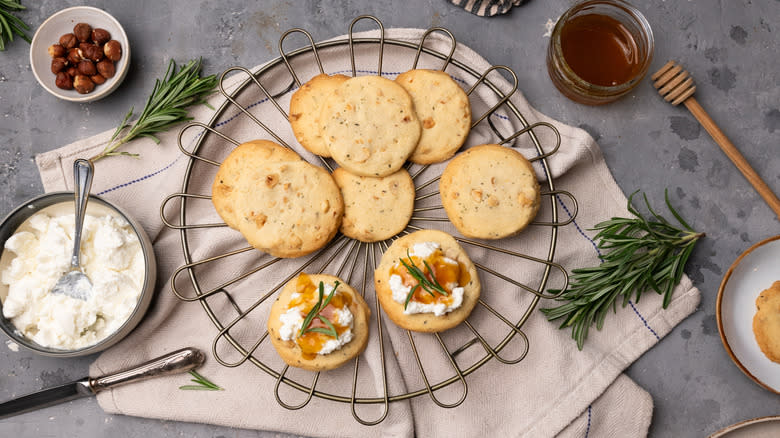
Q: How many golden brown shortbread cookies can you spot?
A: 10